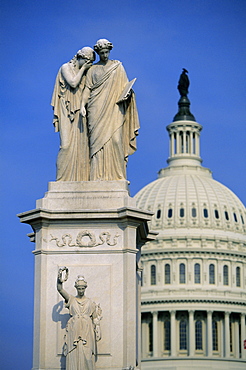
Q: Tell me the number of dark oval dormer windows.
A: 9